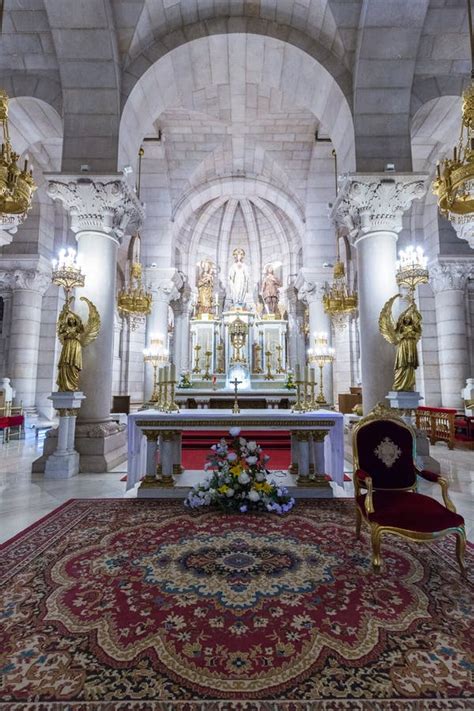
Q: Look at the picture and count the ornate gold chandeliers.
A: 4